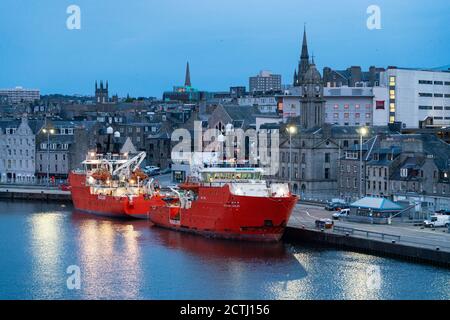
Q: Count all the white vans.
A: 2